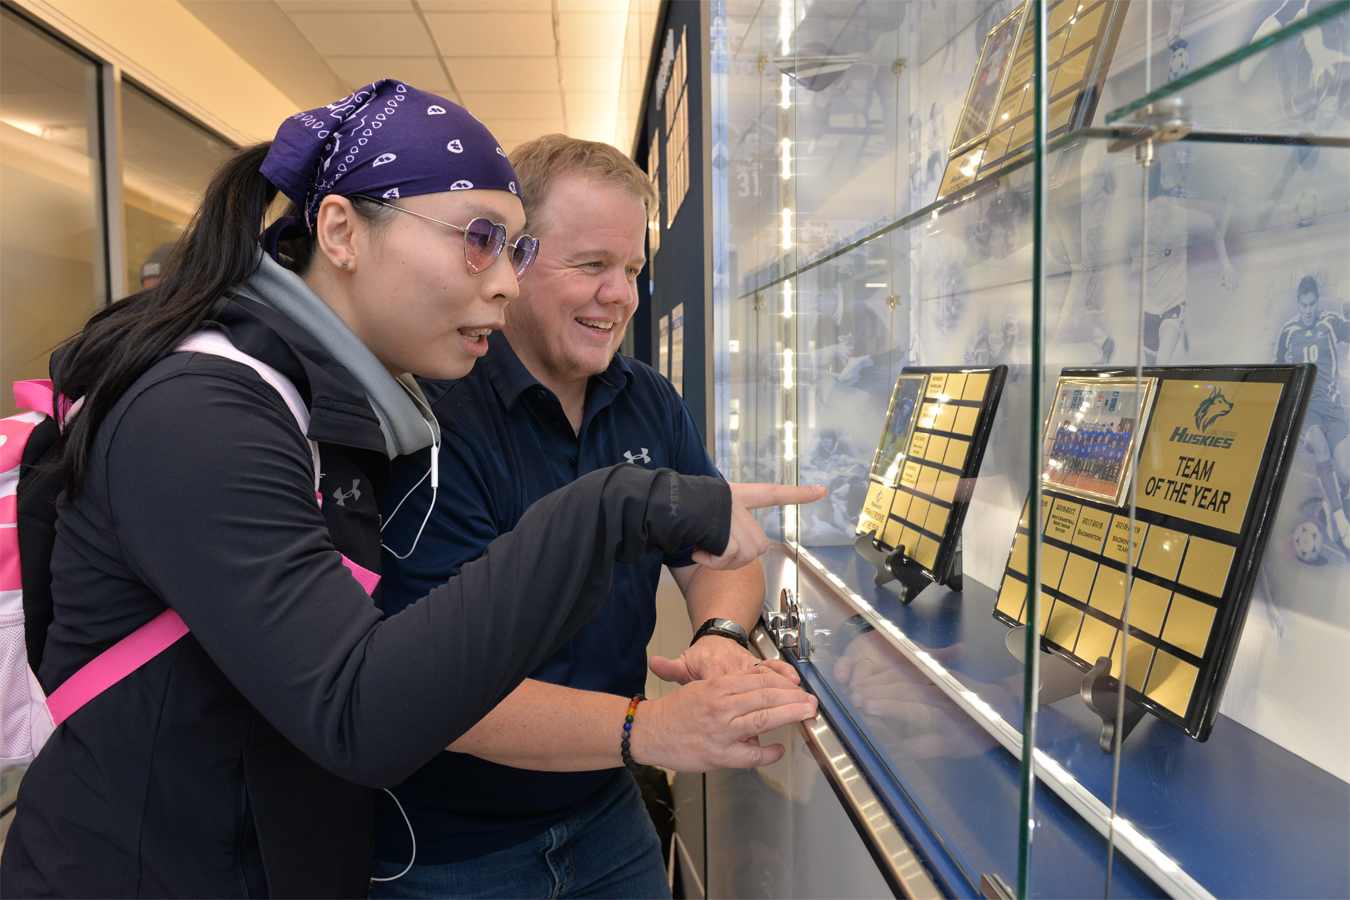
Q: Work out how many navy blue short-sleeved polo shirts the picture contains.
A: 1